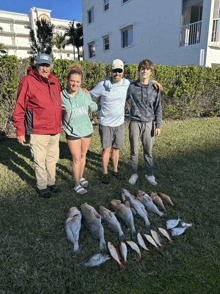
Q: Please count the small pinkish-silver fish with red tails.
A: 7